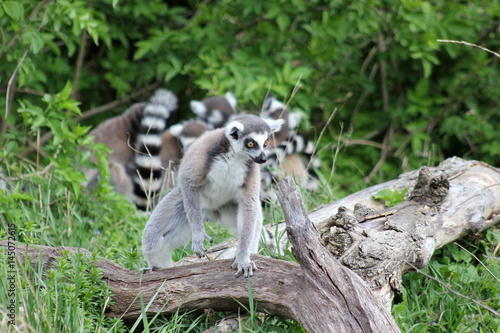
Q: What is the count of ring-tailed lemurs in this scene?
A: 5